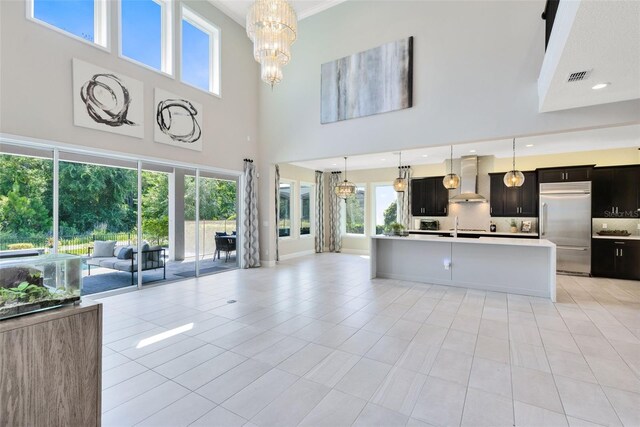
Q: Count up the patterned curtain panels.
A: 5